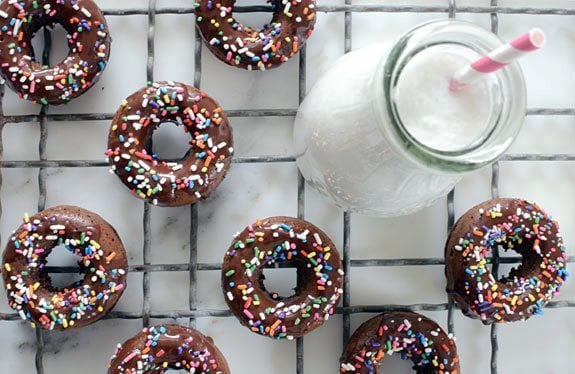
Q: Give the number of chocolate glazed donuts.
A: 8